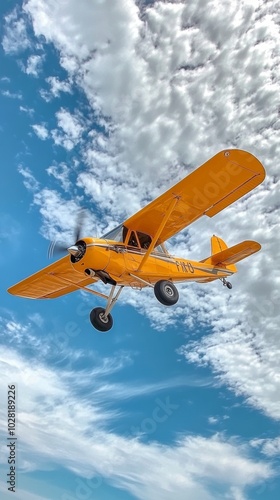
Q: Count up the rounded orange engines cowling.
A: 1